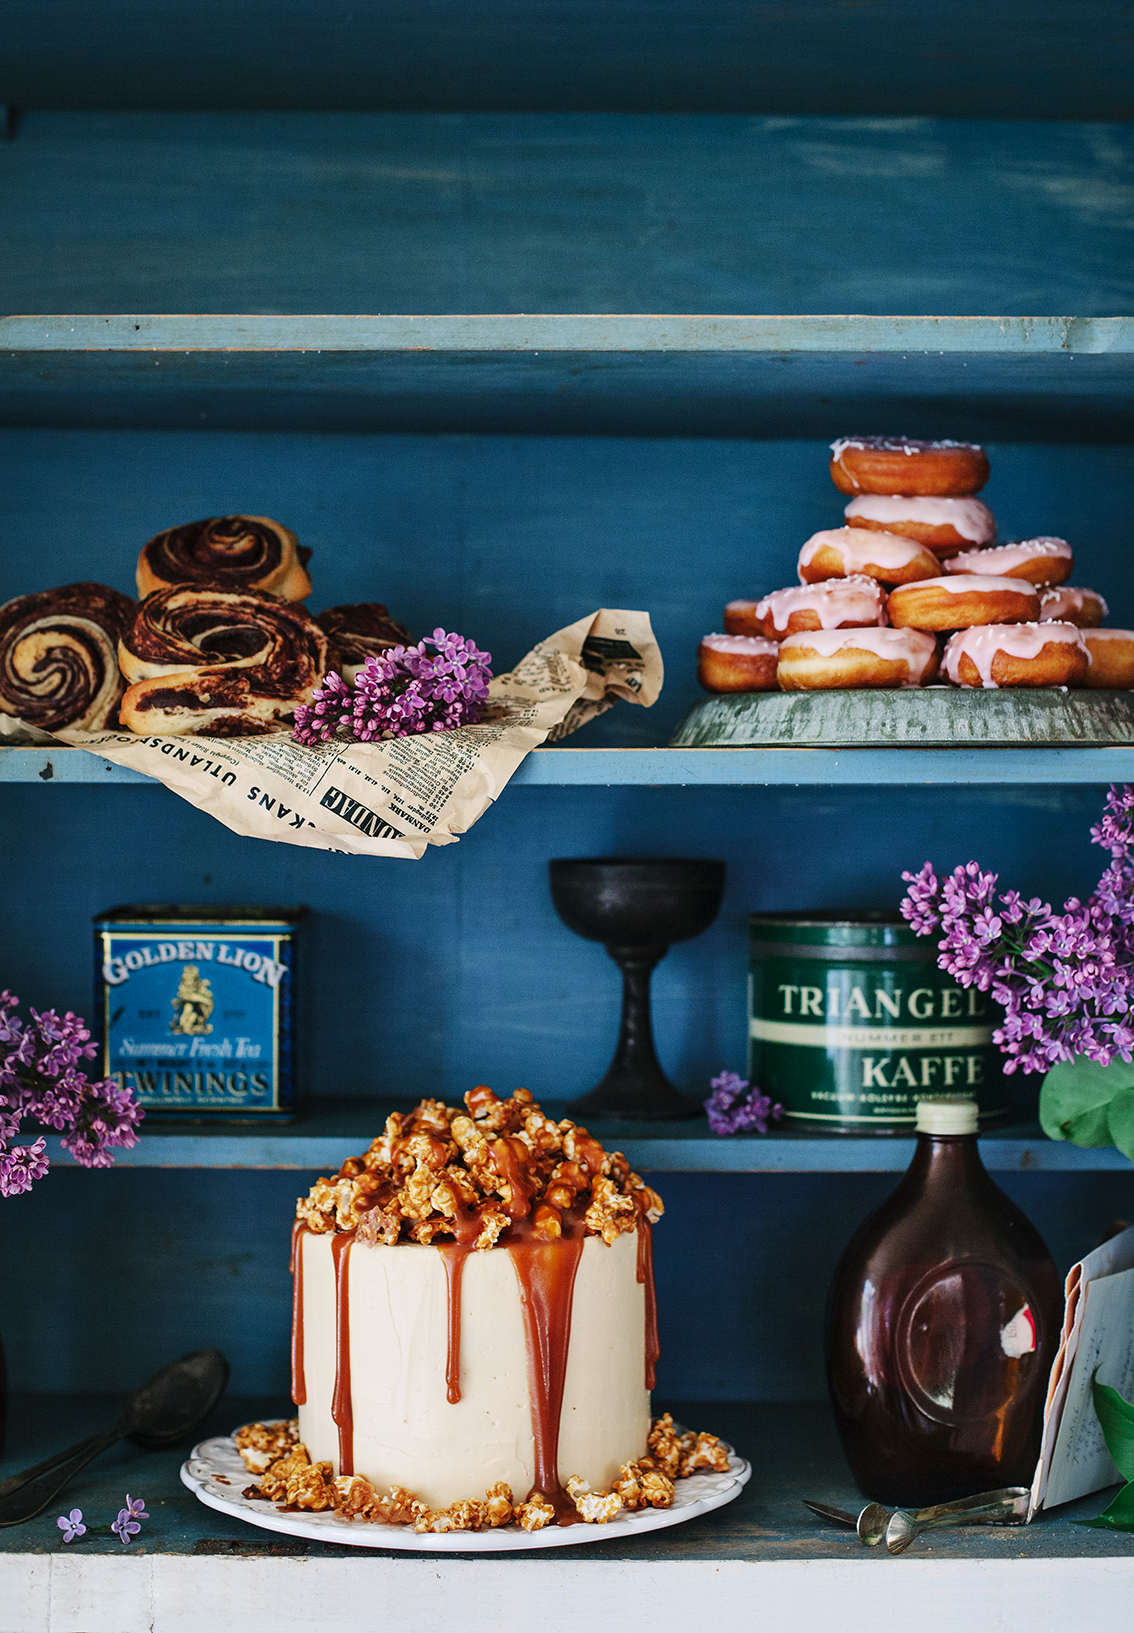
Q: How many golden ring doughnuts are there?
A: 12